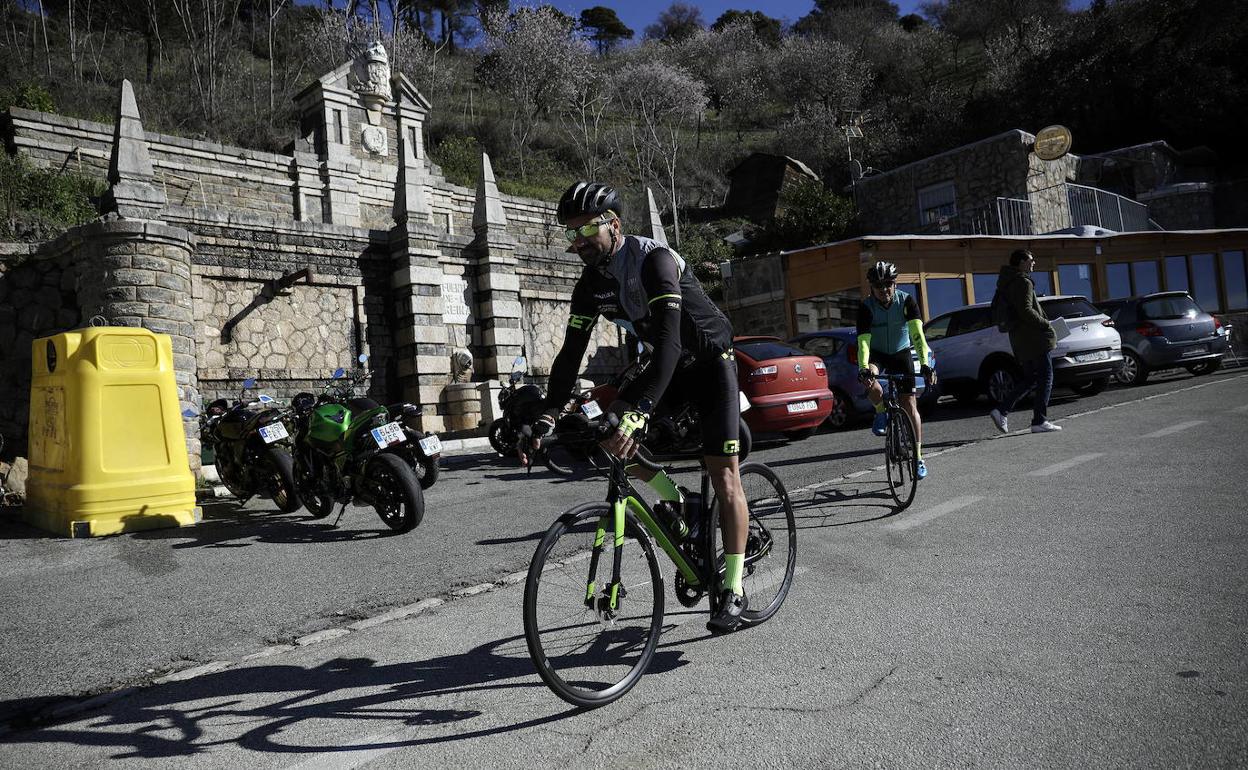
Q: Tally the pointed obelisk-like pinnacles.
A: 4